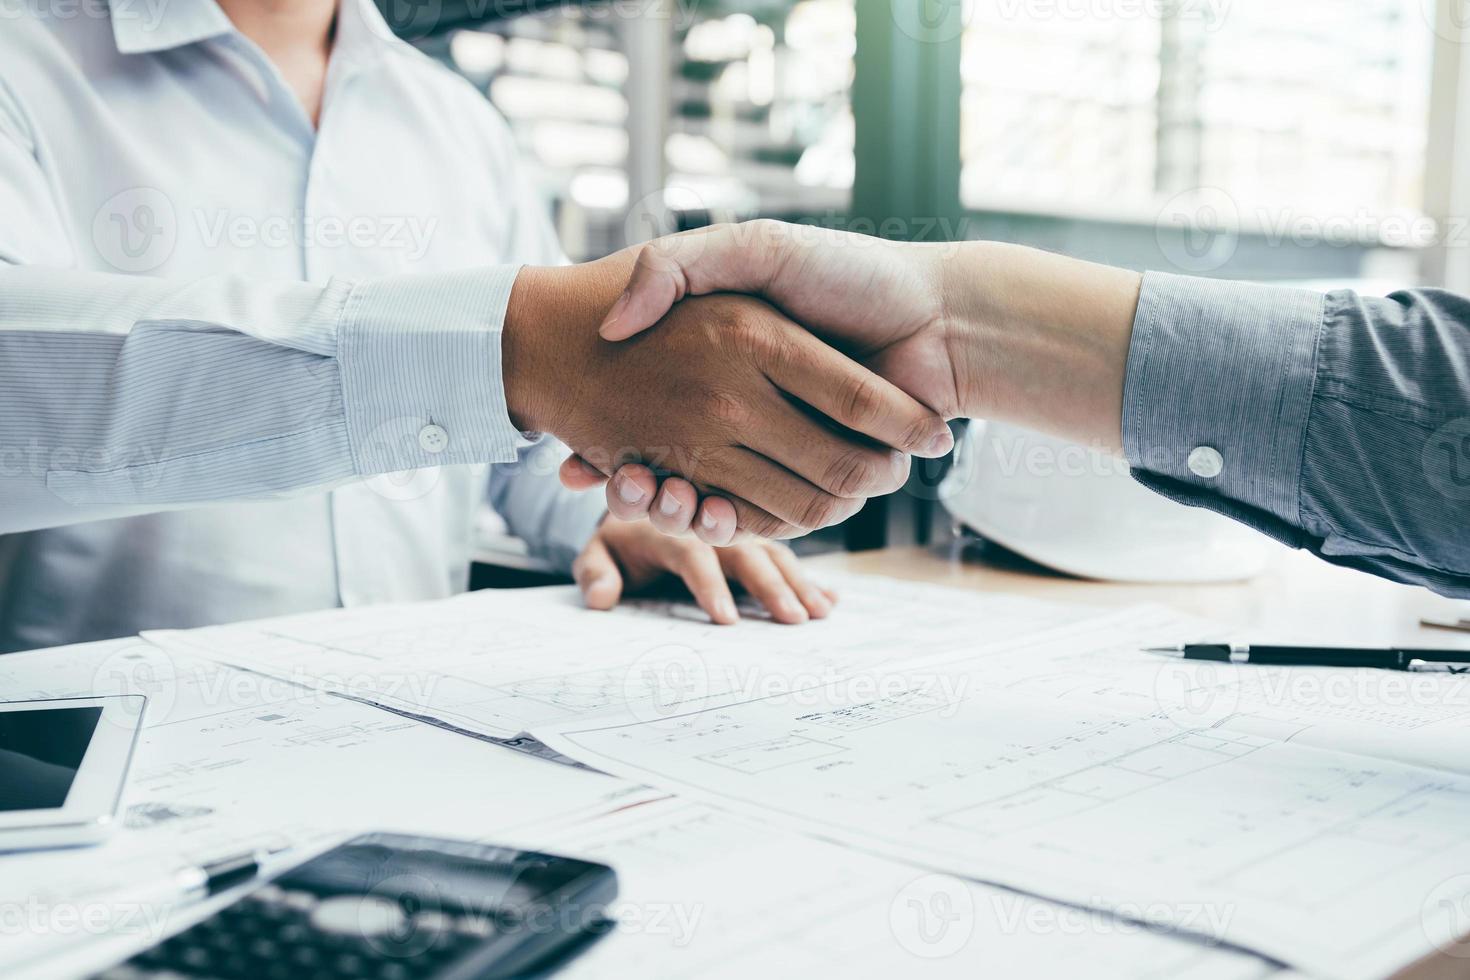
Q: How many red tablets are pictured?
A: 0